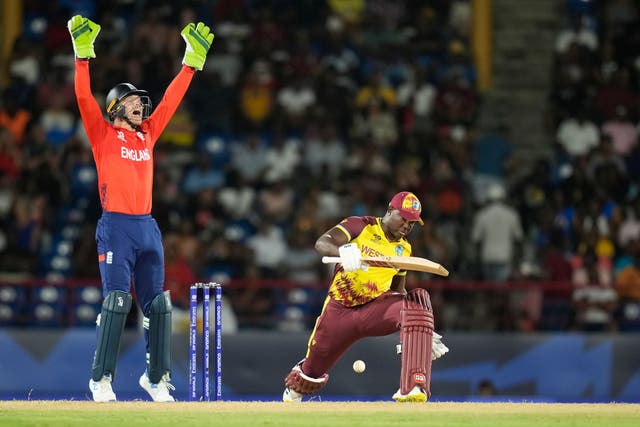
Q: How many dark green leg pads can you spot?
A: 2